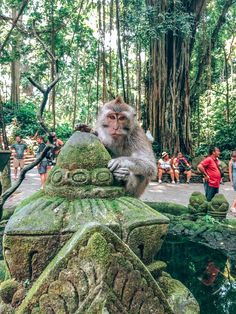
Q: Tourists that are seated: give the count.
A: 2